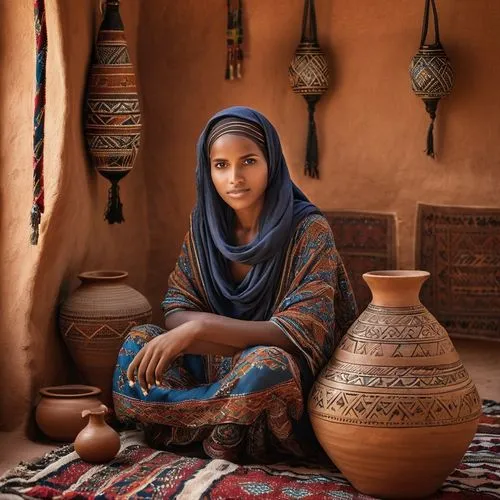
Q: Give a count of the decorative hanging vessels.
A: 3